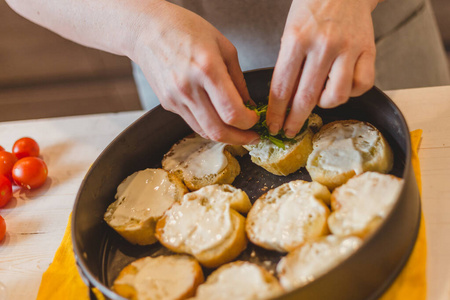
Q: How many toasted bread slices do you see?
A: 10